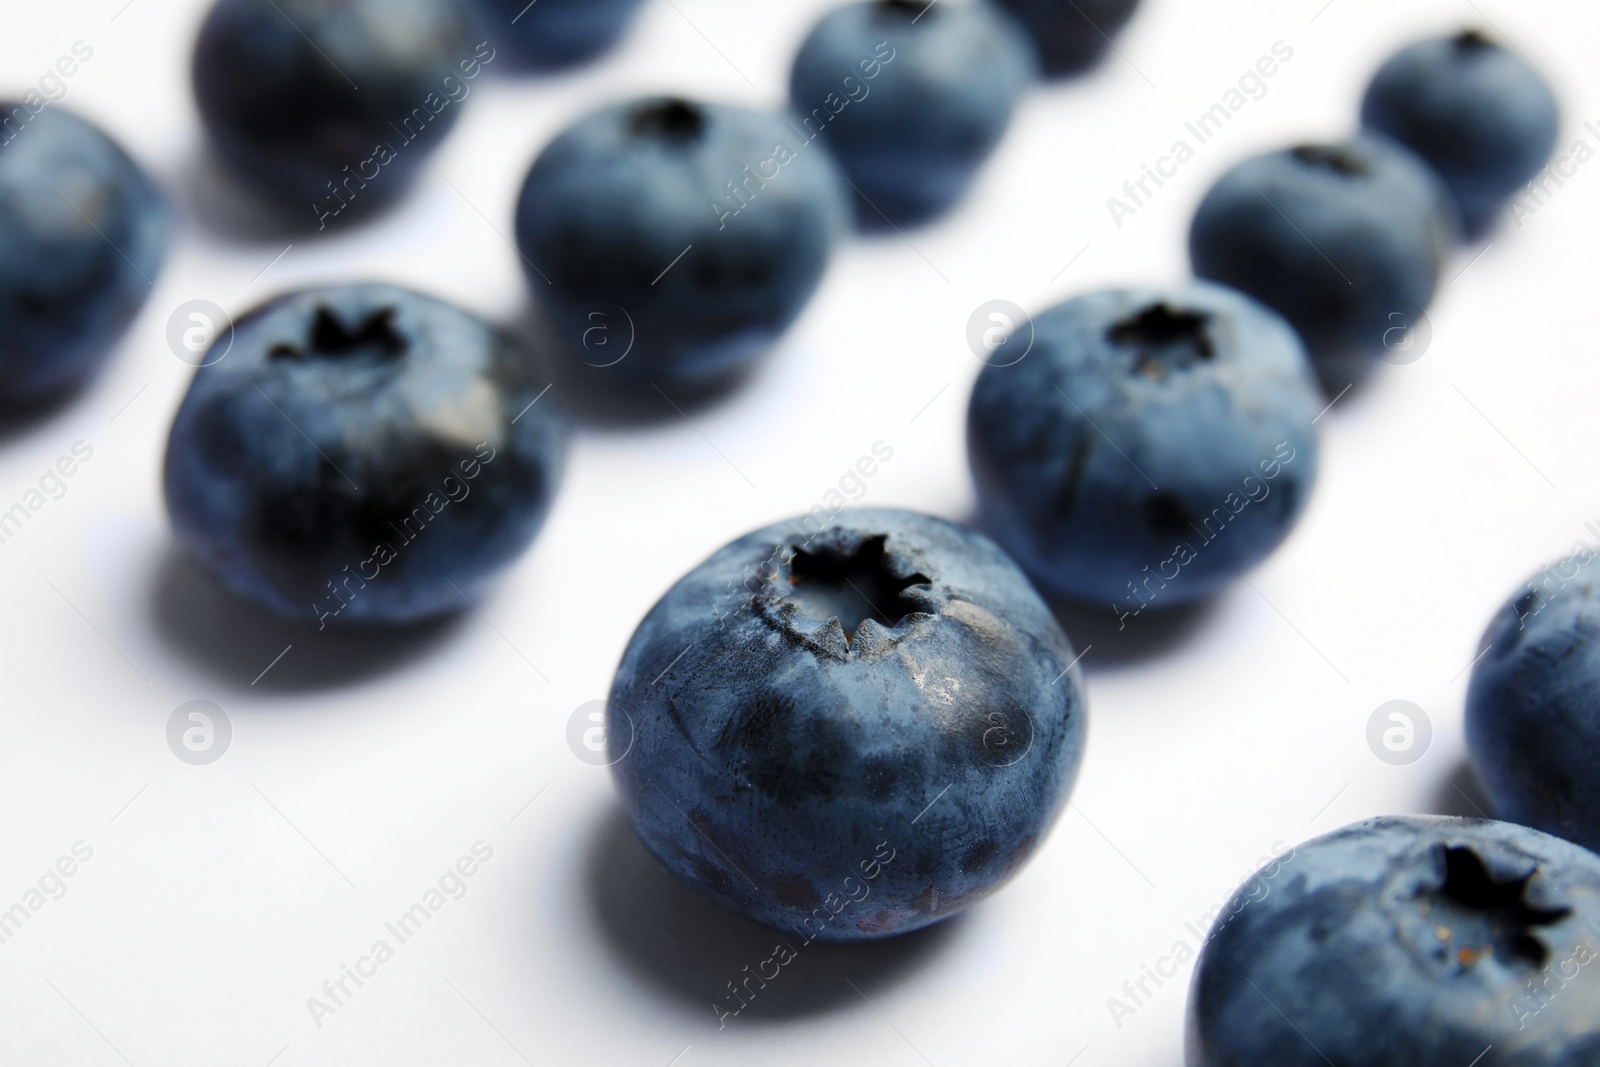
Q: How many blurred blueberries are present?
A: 12